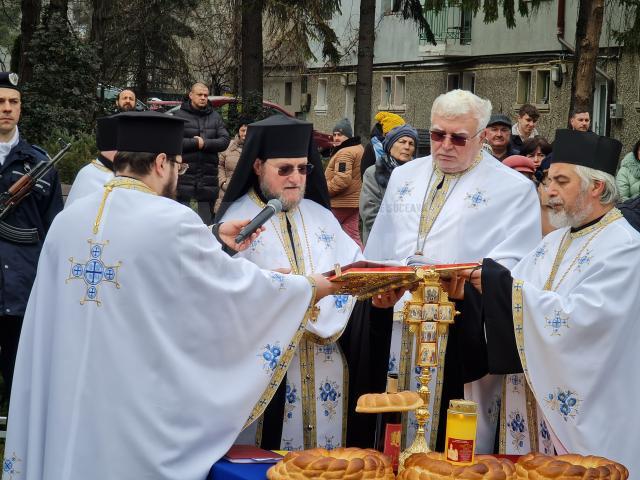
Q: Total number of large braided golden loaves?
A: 3